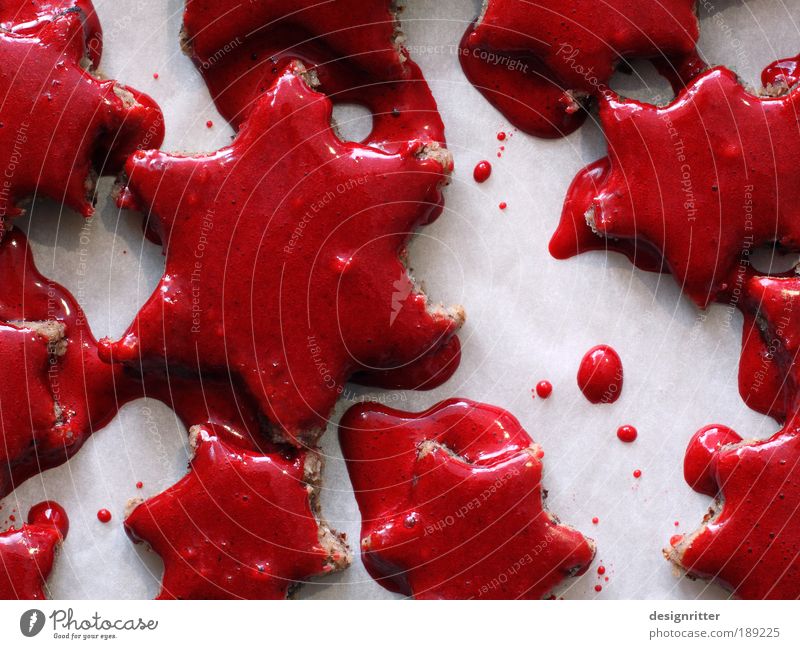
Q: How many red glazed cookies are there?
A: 11